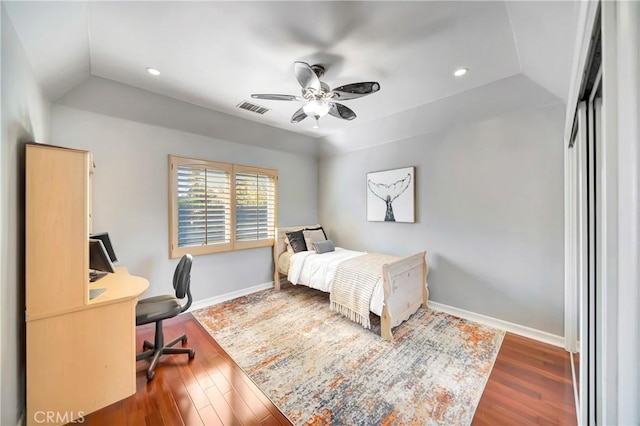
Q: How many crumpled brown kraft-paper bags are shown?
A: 0